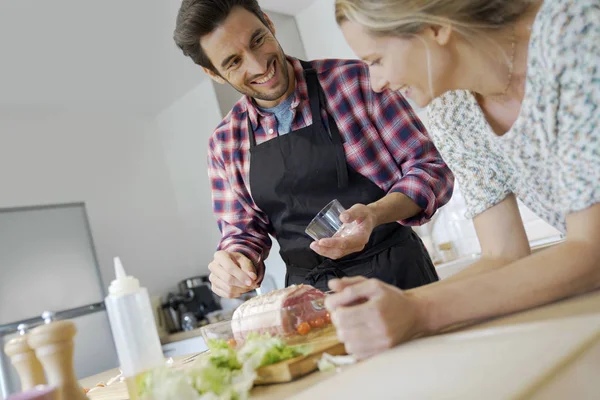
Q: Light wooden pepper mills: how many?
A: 2